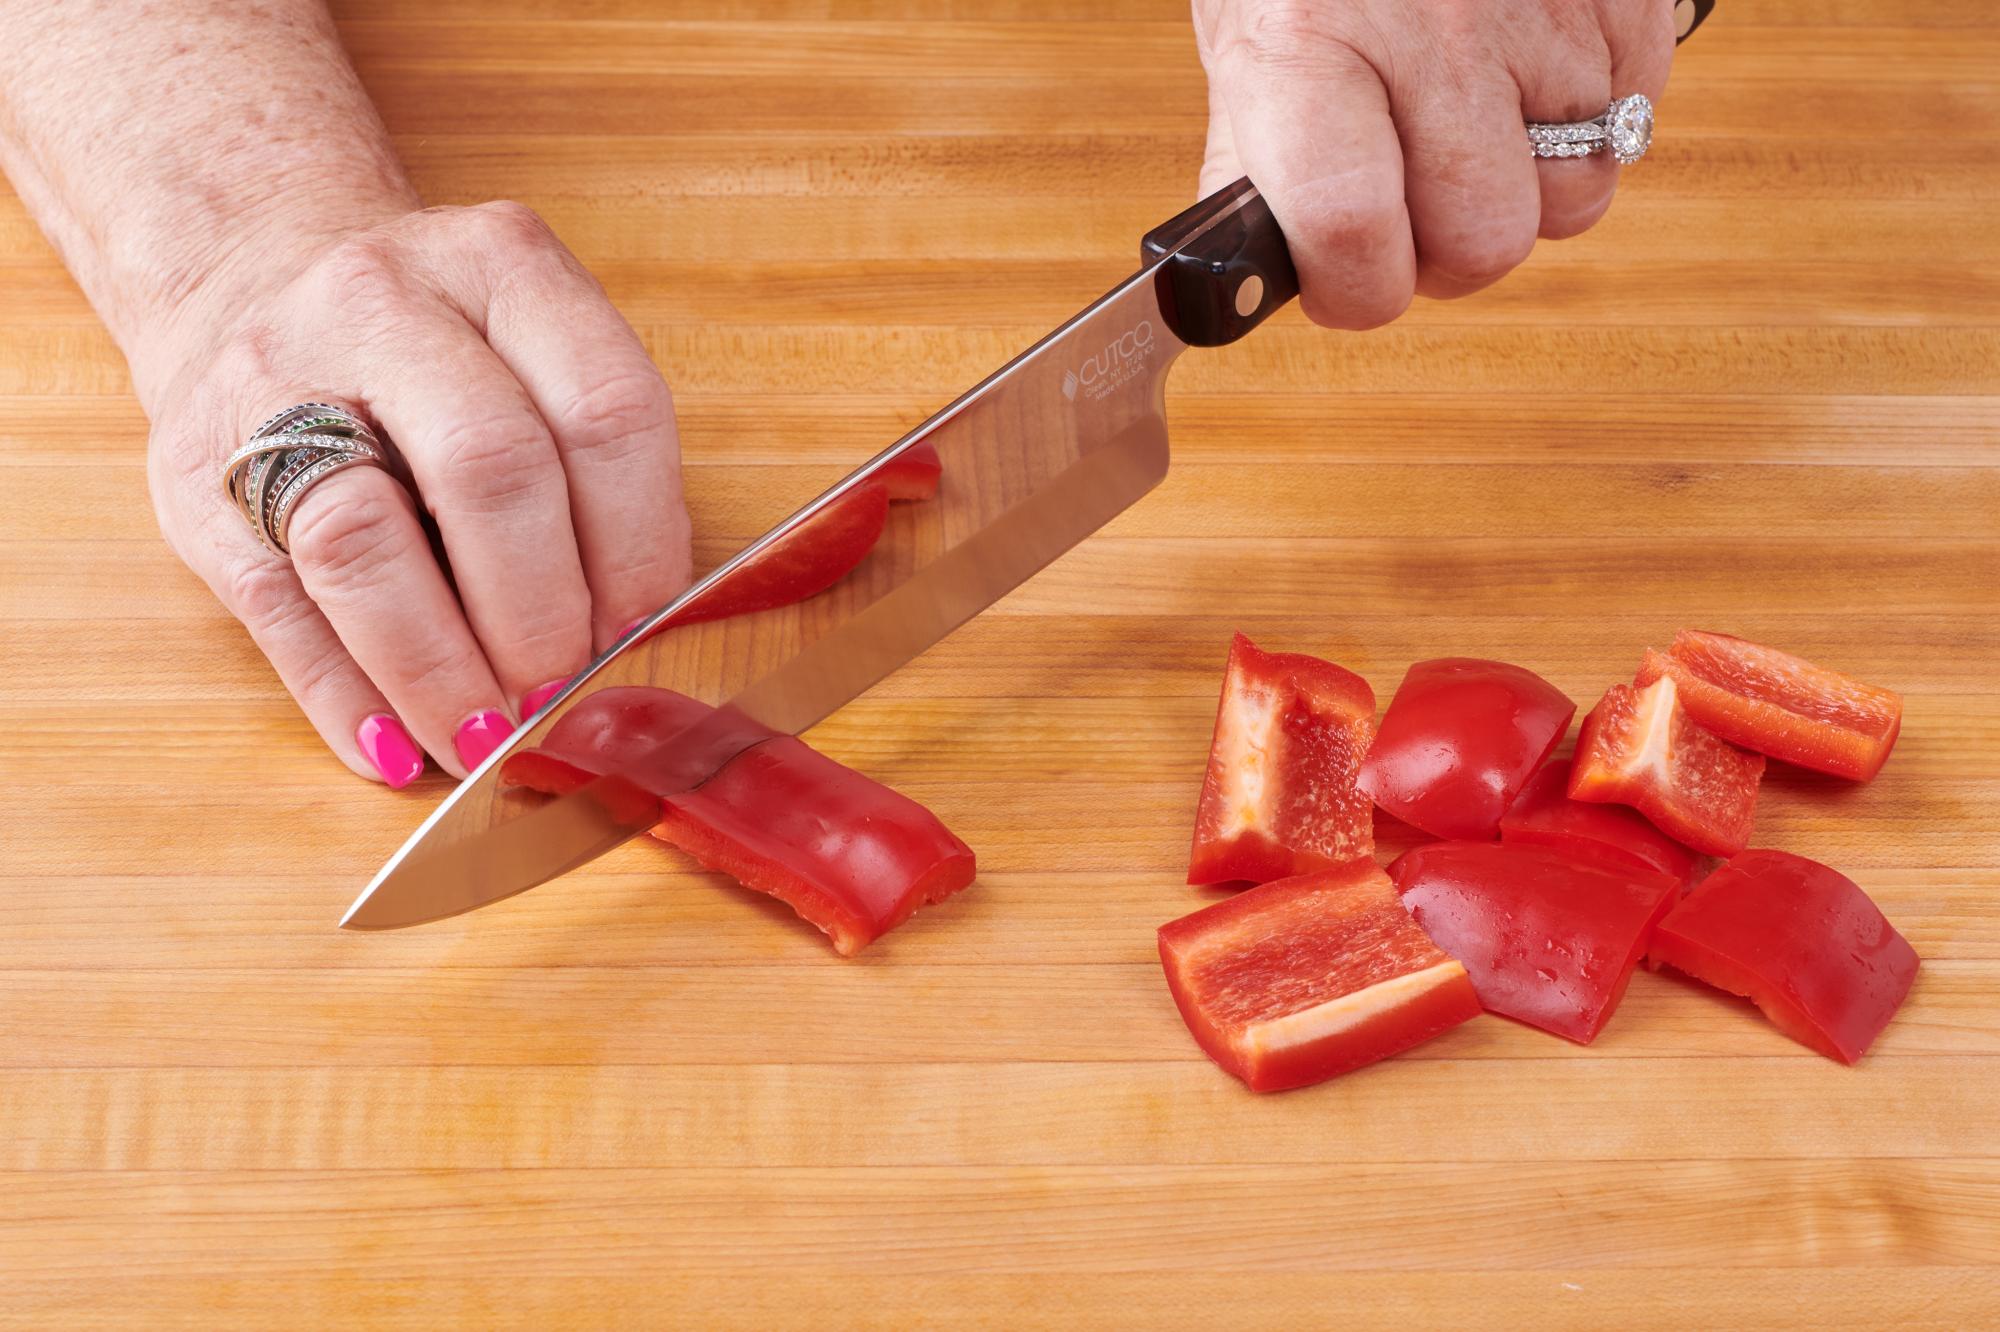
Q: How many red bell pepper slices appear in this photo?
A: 9